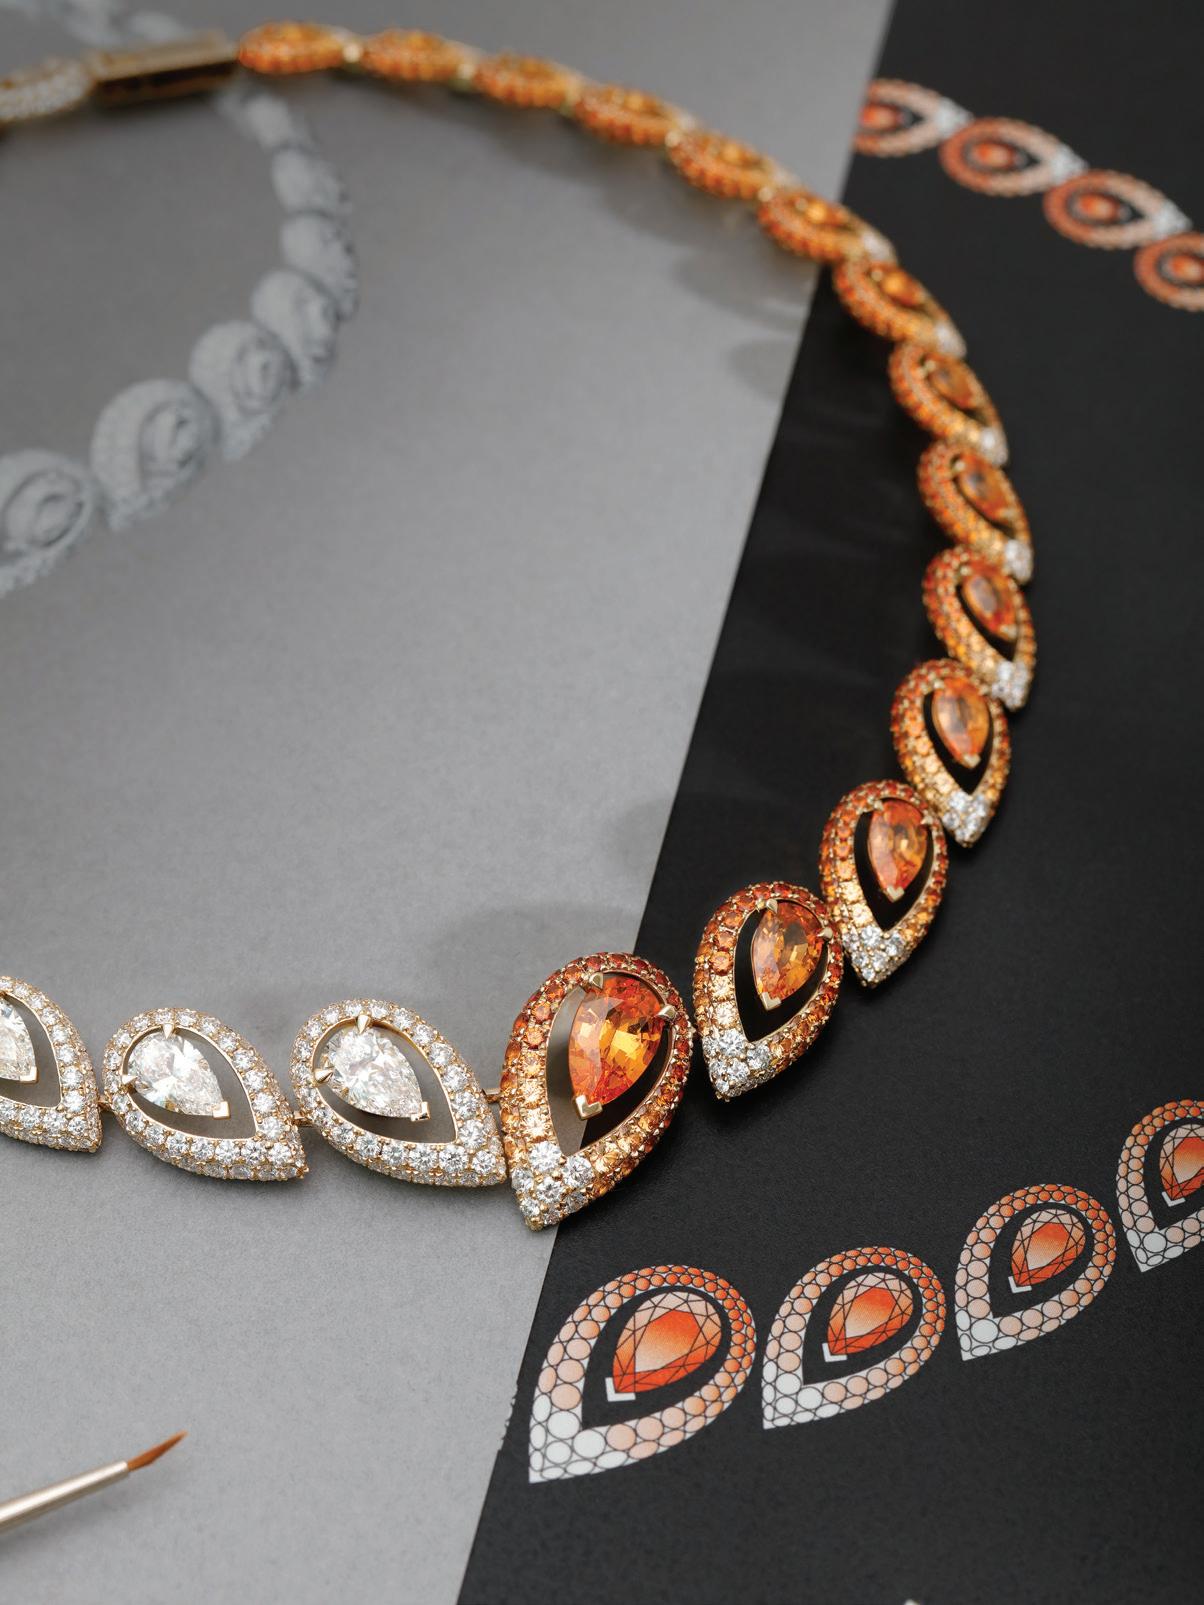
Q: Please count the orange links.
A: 14